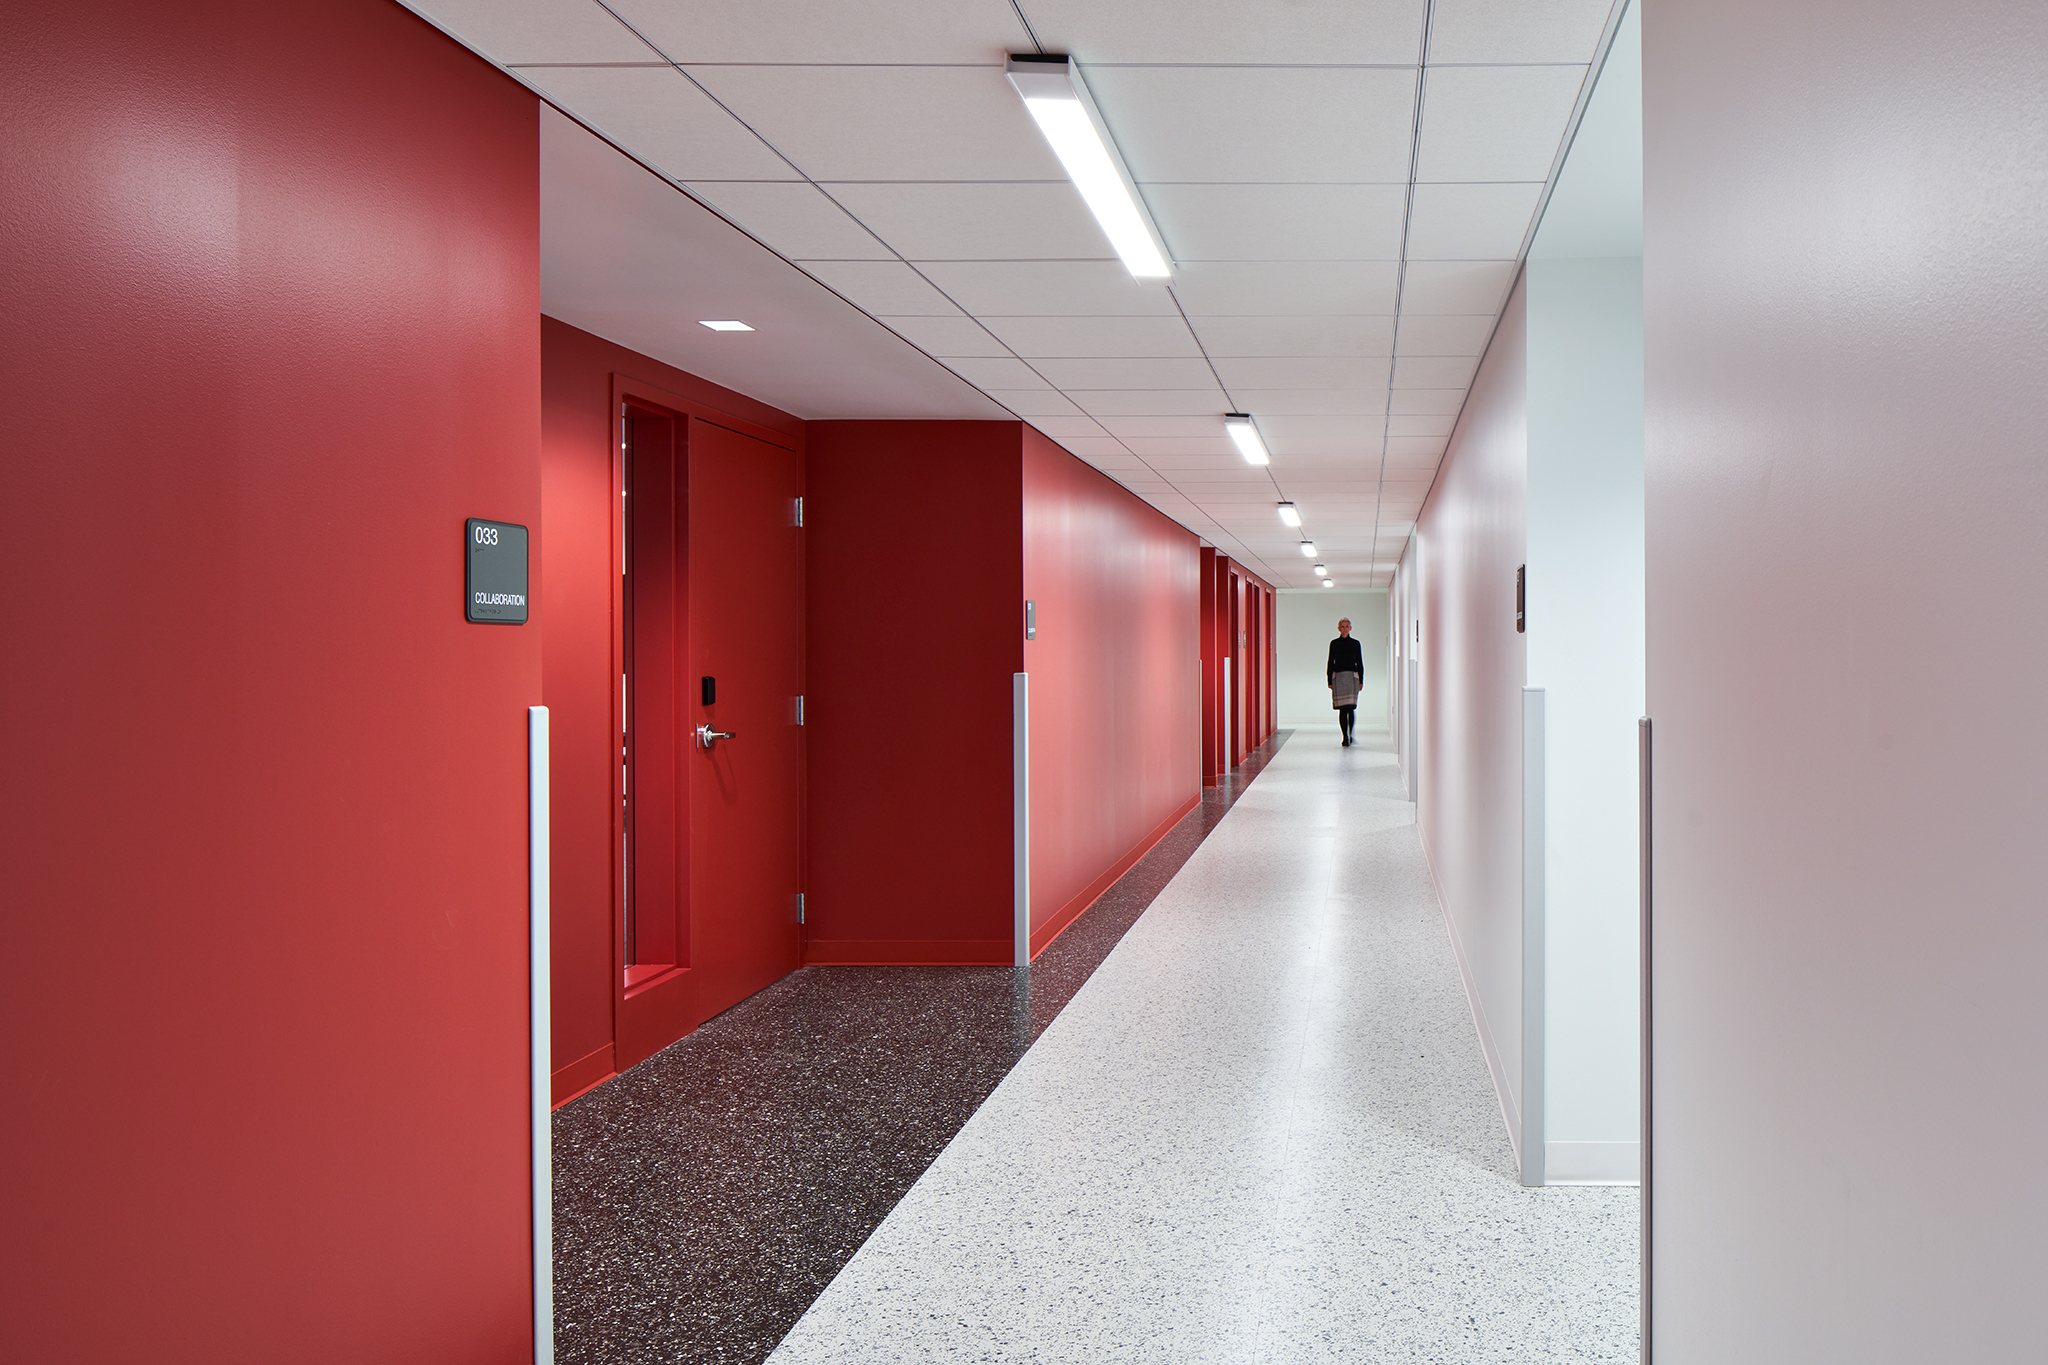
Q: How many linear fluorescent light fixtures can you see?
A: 6